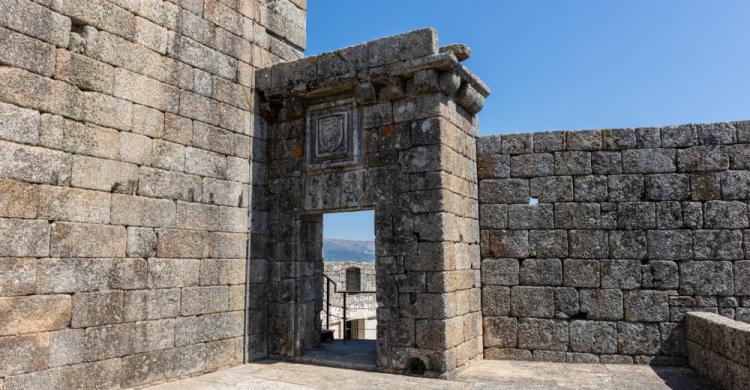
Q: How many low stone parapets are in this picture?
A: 1